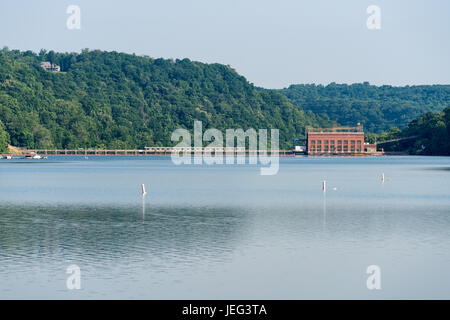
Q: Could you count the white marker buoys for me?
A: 3